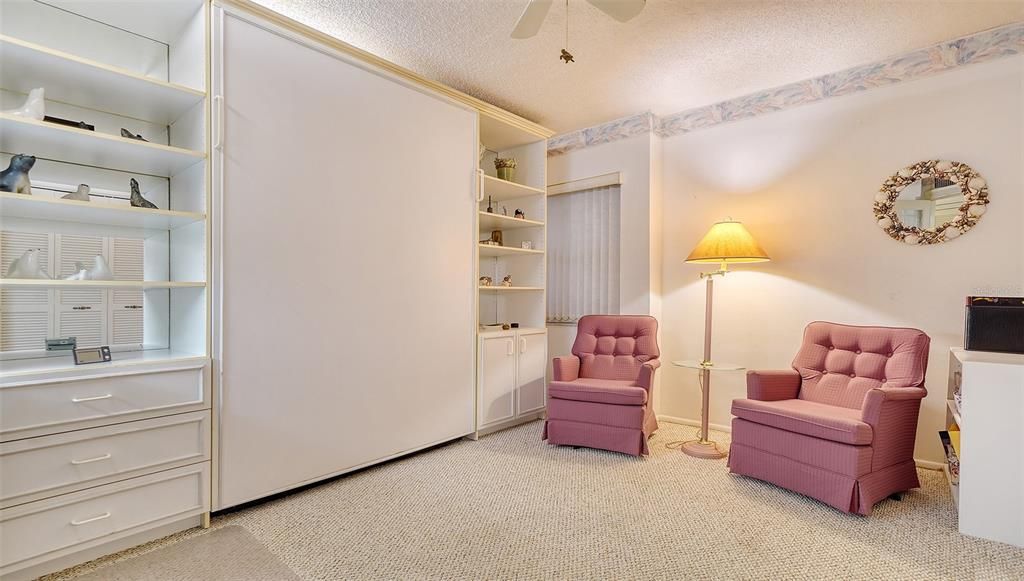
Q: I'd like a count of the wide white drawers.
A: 3